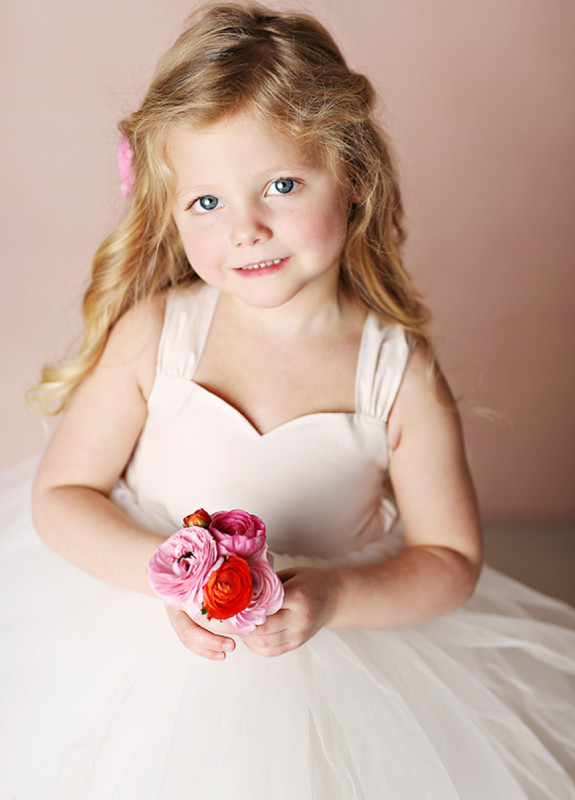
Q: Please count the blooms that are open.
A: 4